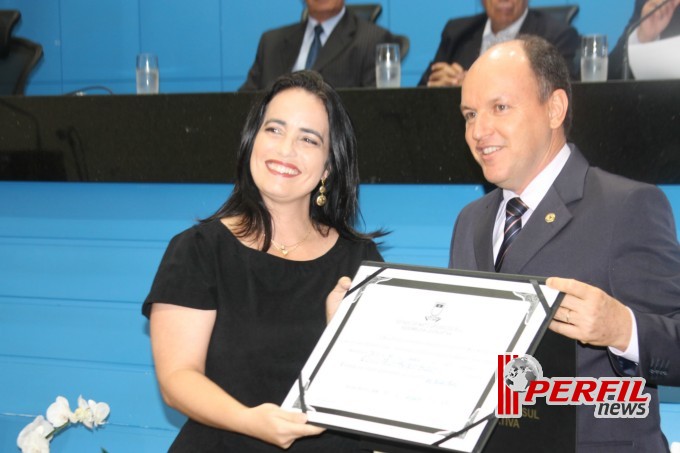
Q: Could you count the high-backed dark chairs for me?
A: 3